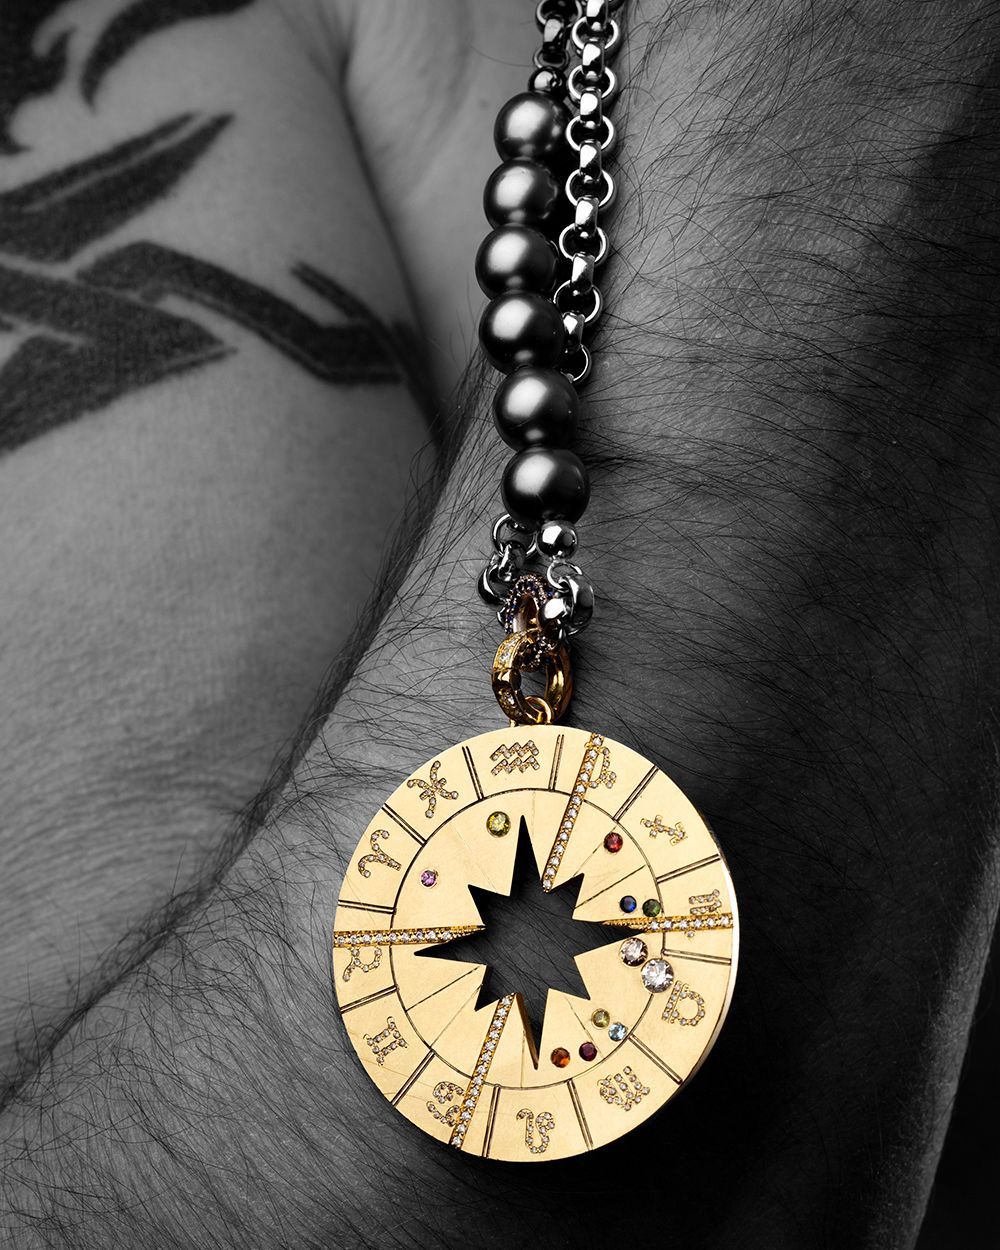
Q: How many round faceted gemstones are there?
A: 11